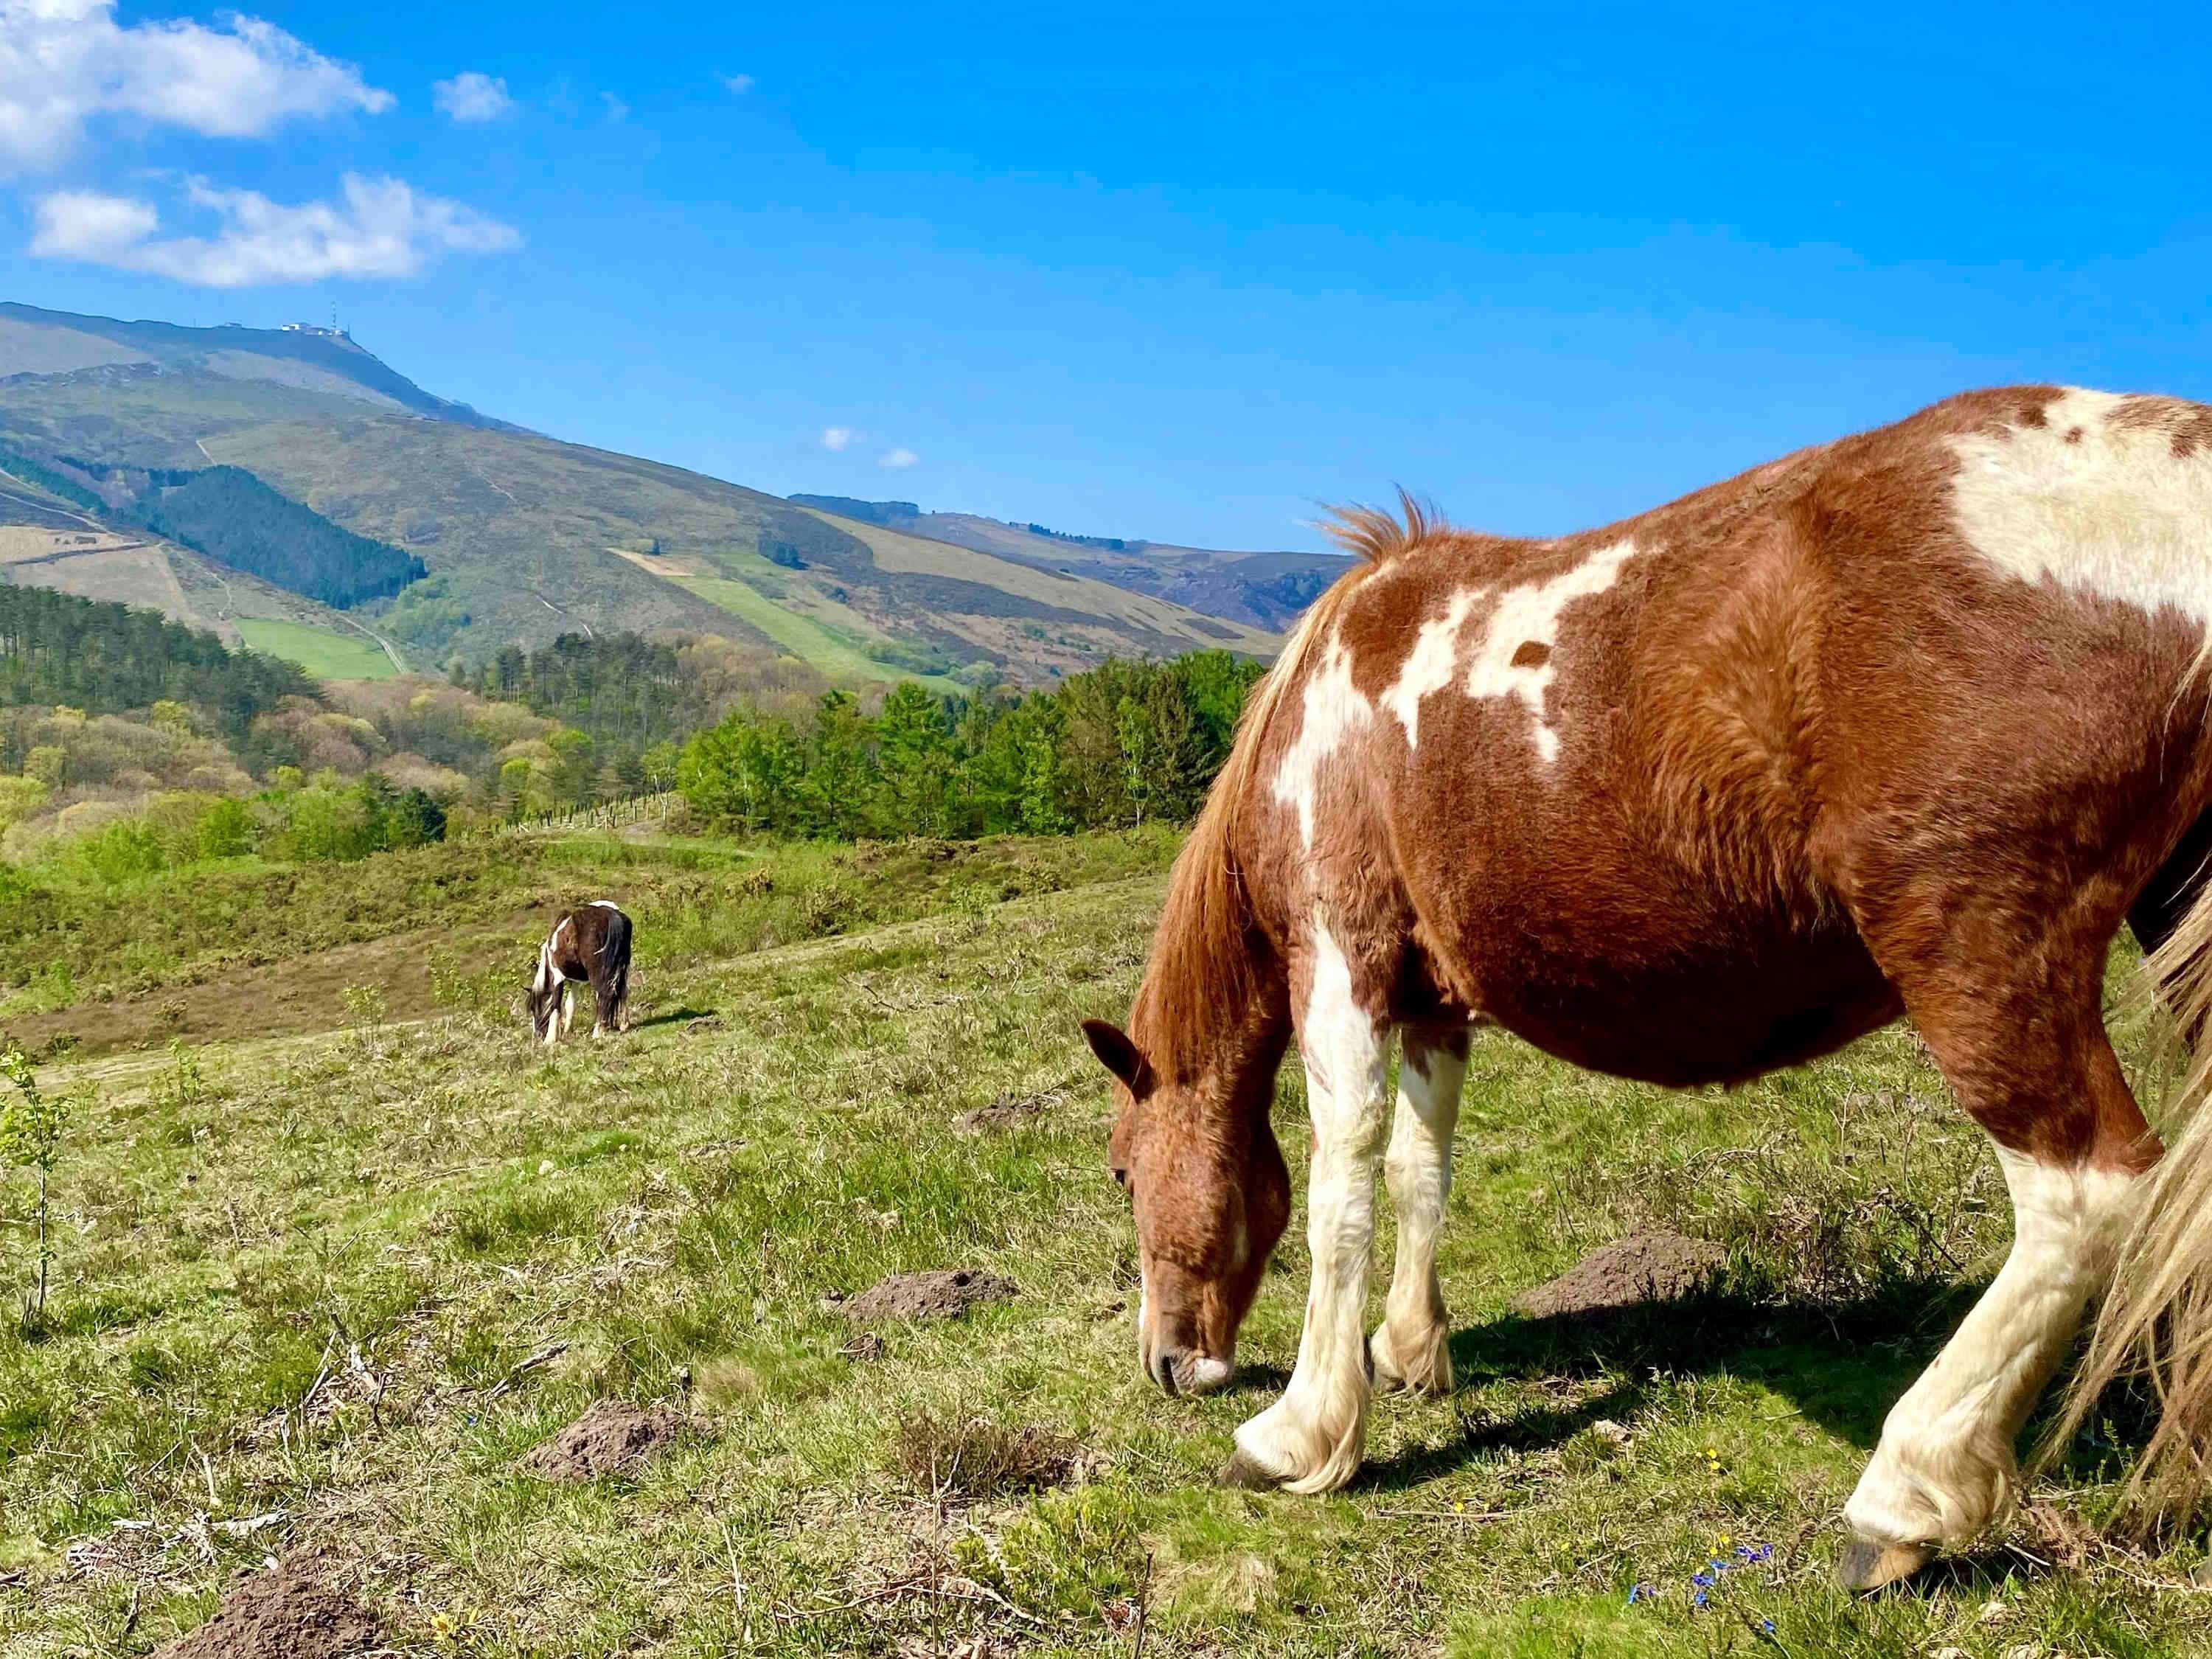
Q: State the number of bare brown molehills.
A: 4